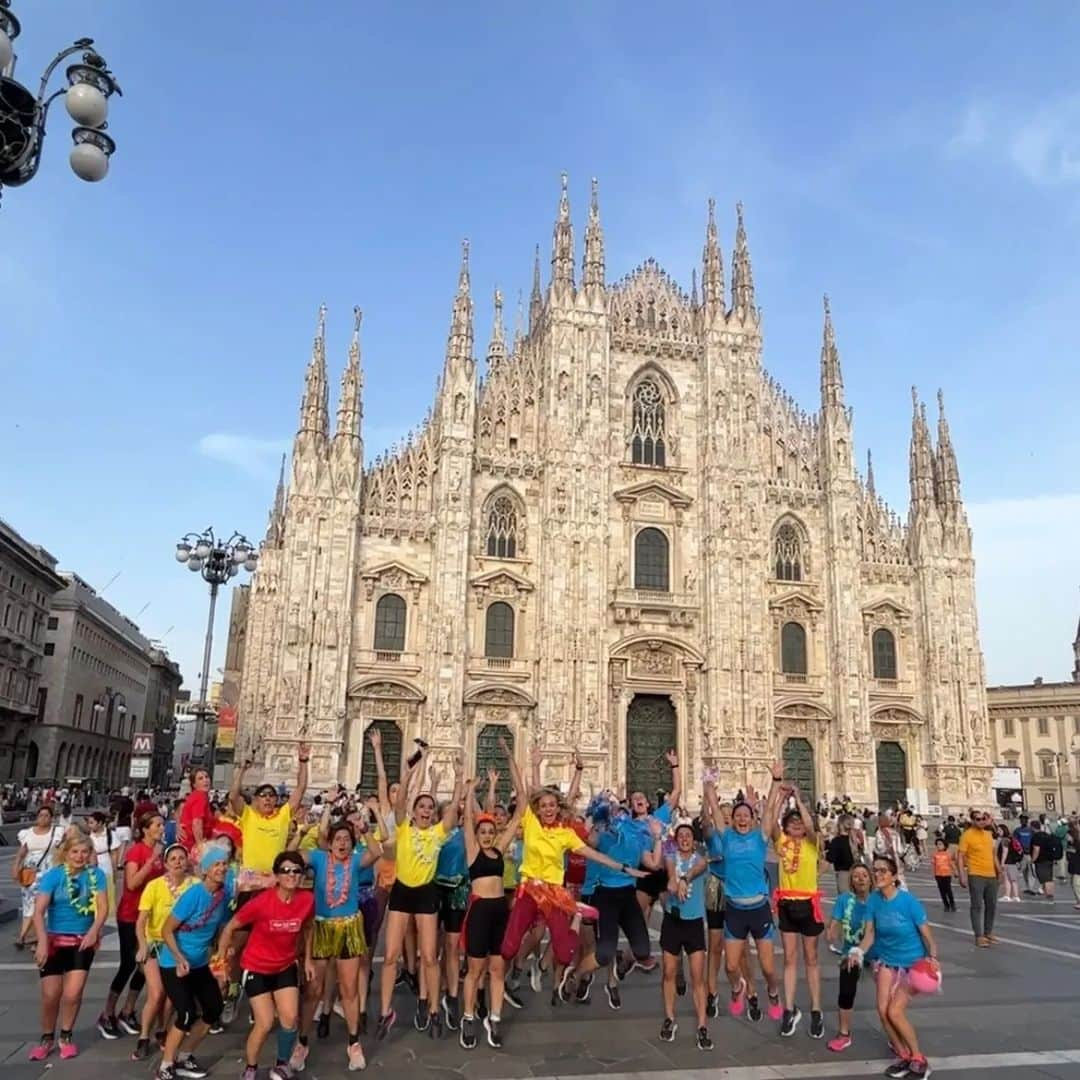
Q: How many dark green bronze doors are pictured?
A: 5